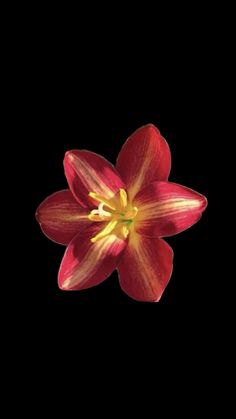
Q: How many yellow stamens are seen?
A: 6